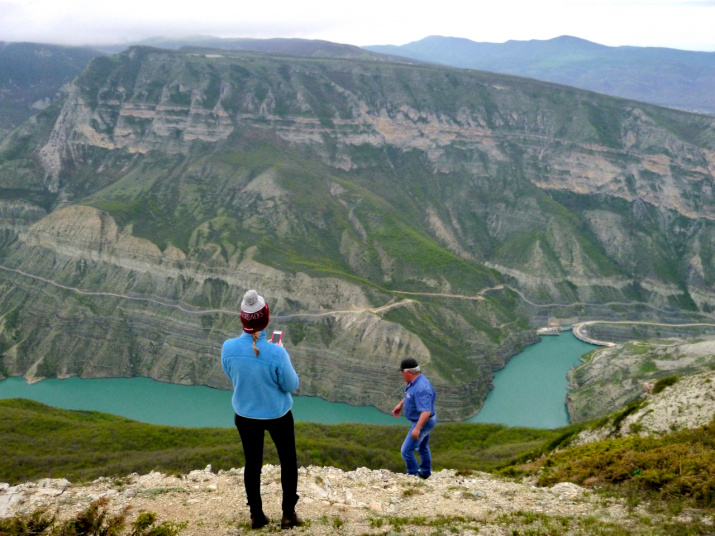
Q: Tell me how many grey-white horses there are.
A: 0